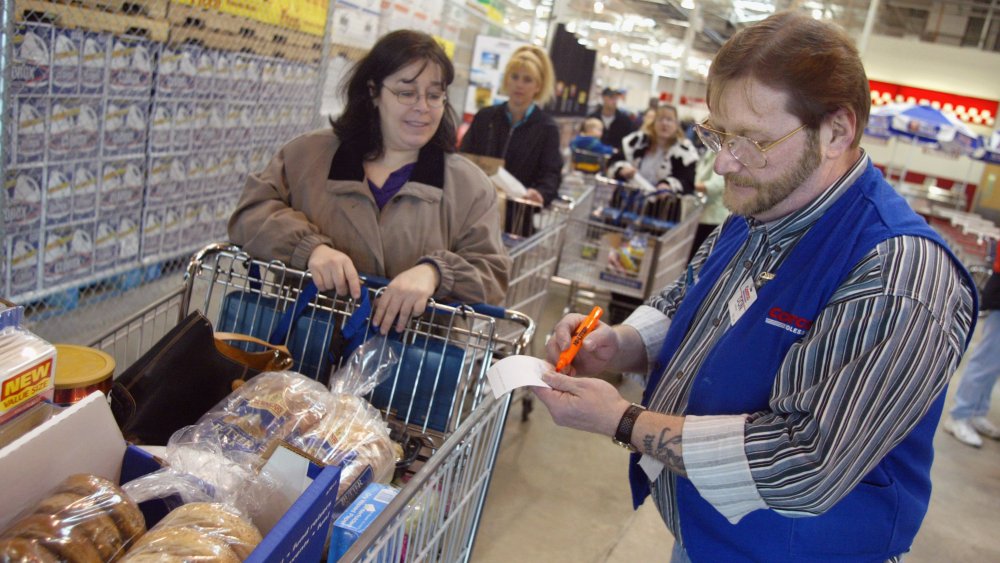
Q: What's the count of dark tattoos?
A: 1